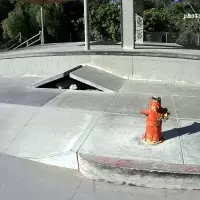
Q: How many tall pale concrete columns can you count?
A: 2